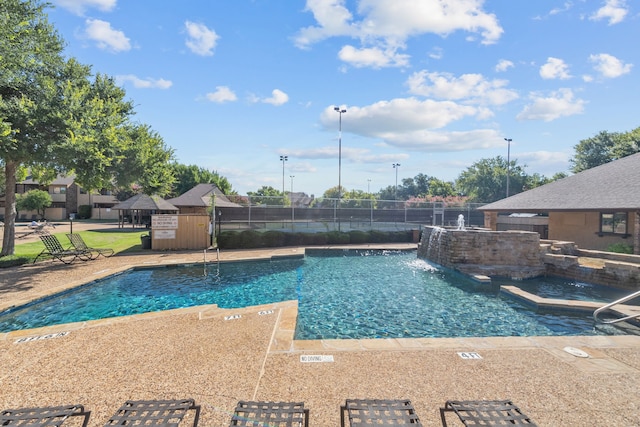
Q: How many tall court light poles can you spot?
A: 6